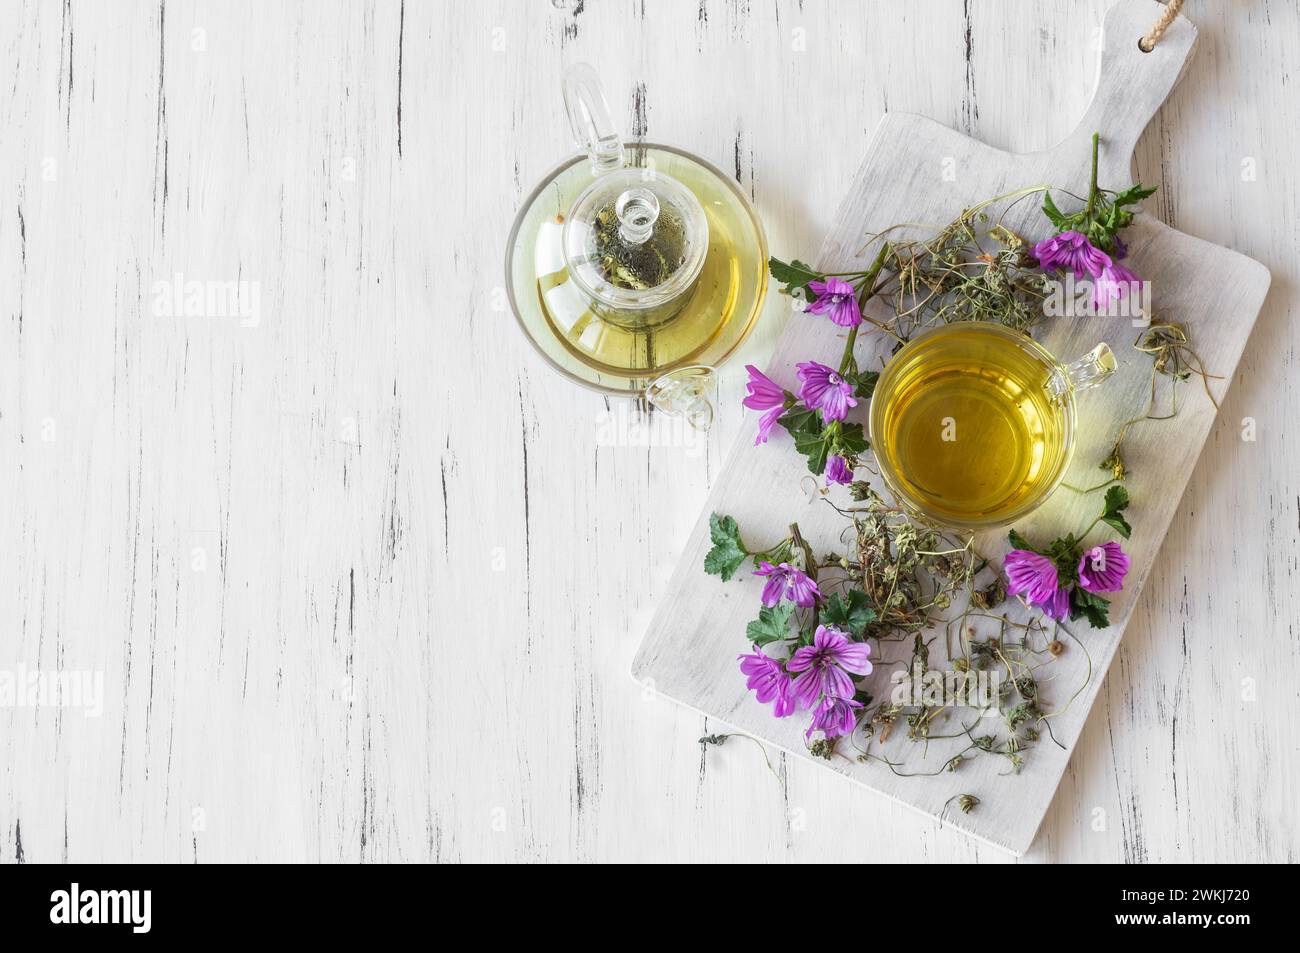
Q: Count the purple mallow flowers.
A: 13